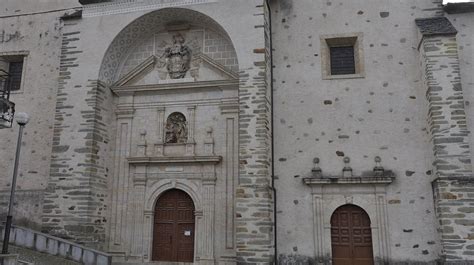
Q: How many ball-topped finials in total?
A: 5